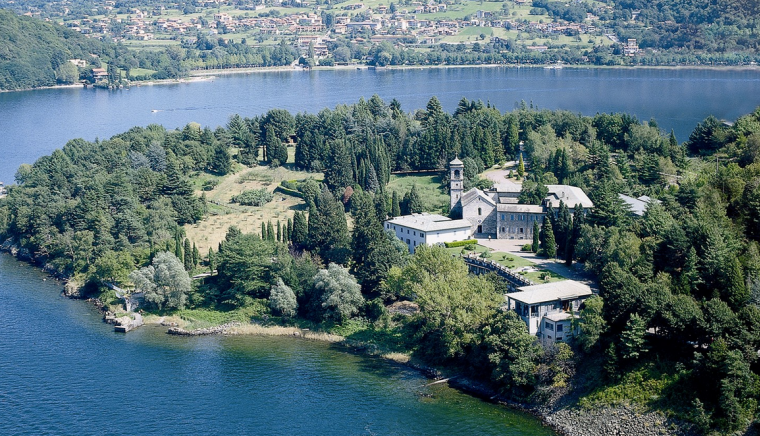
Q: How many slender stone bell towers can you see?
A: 1